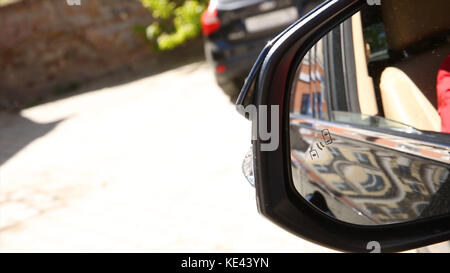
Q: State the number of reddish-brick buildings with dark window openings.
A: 1